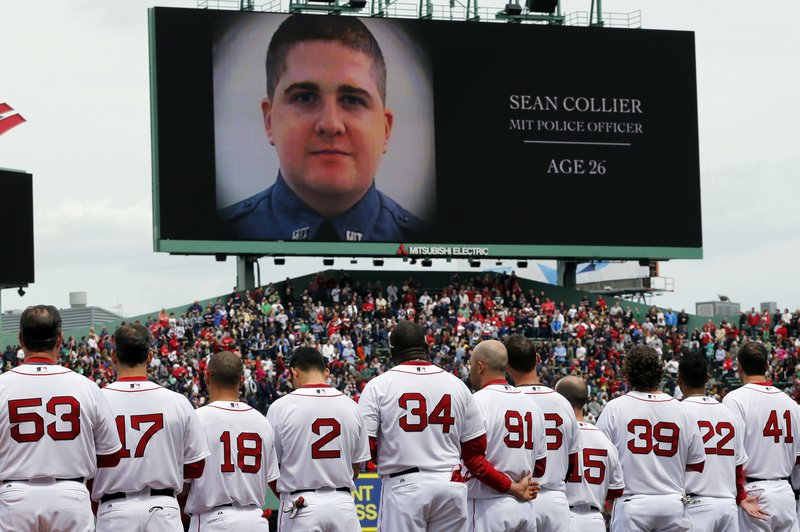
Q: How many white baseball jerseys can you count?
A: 11